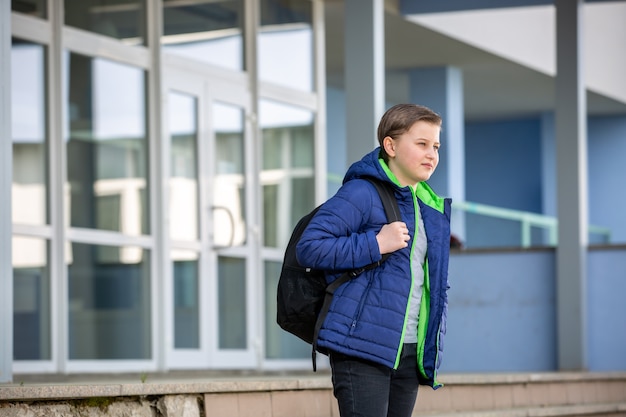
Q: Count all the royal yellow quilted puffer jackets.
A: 0